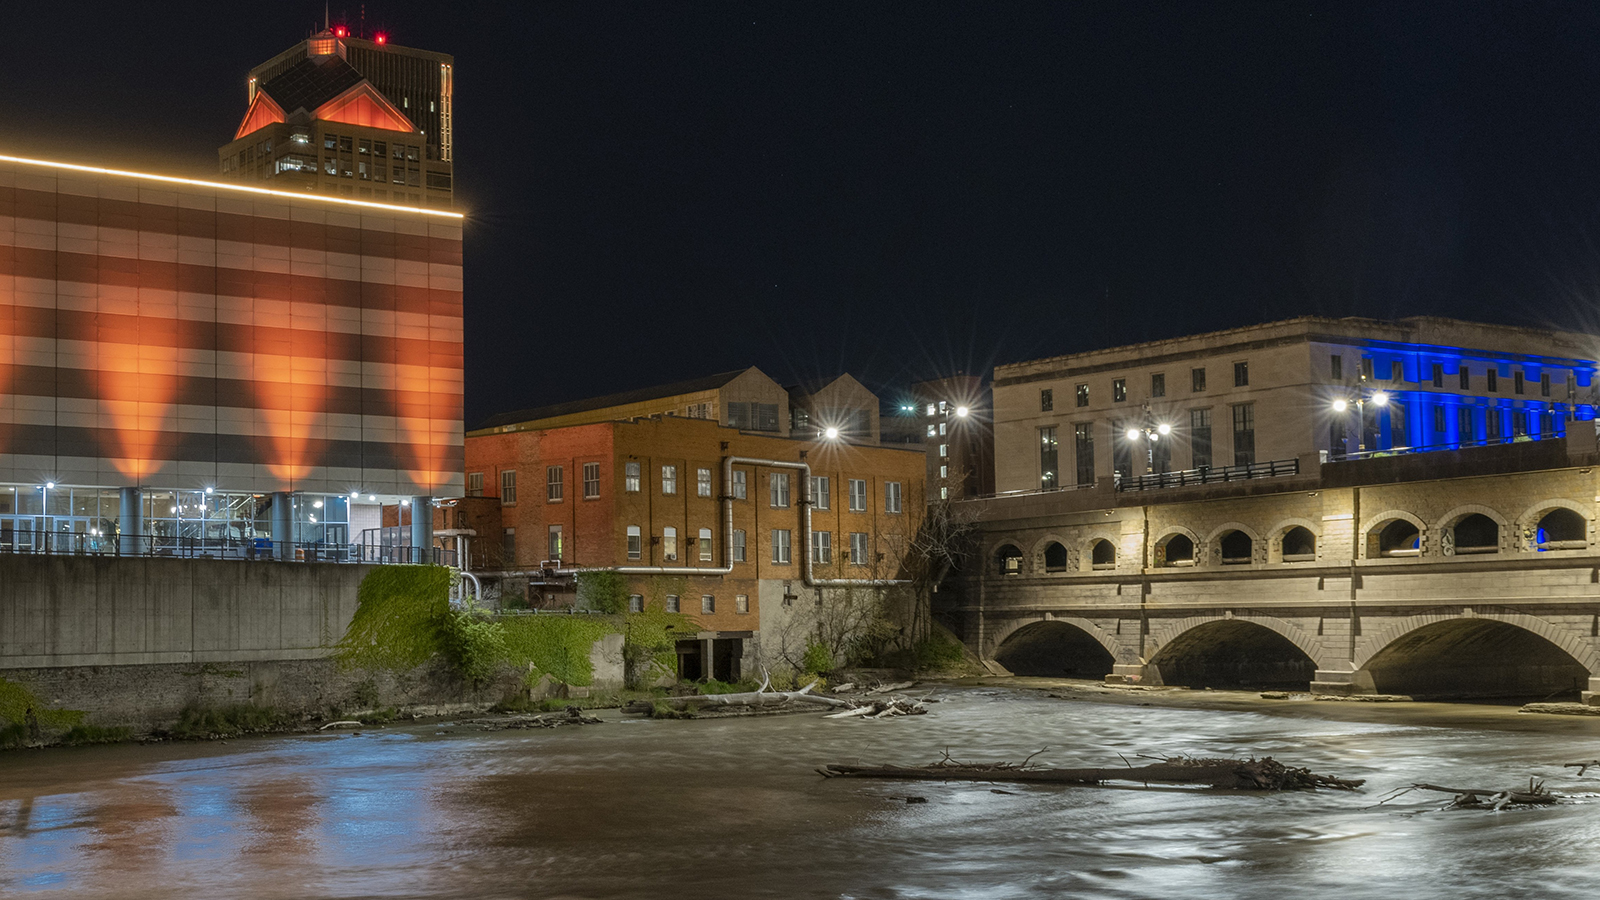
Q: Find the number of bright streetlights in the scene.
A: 6